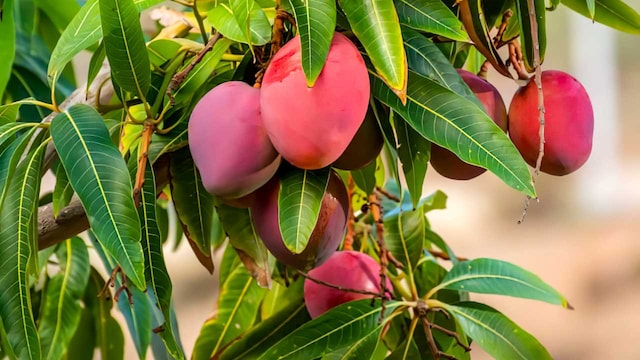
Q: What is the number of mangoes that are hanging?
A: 7